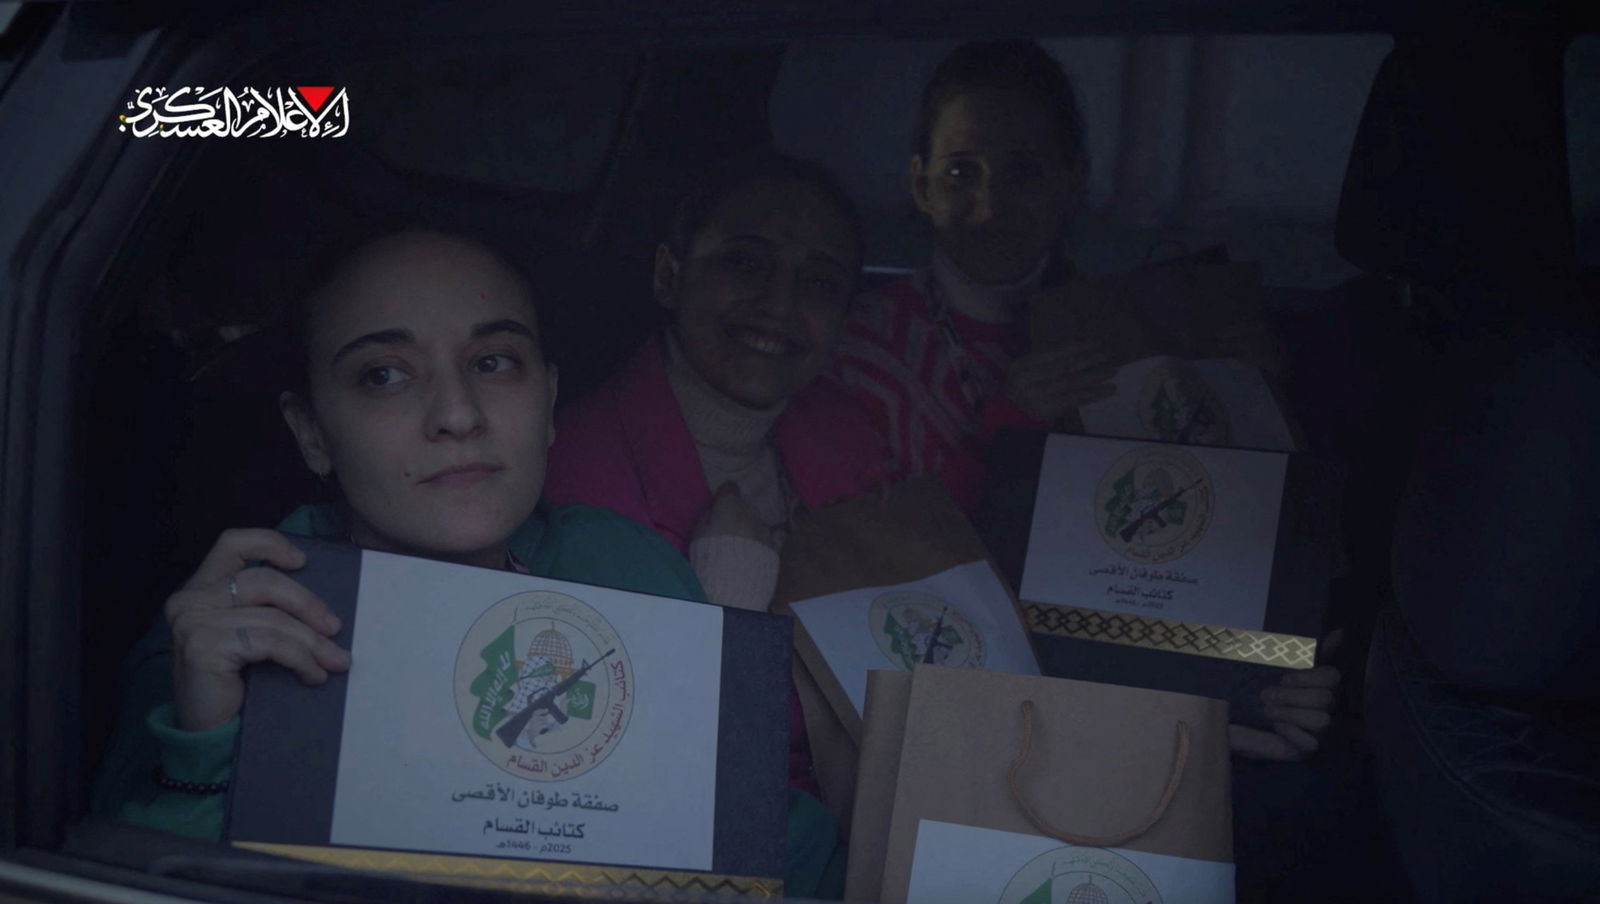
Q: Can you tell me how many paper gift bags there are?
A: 3